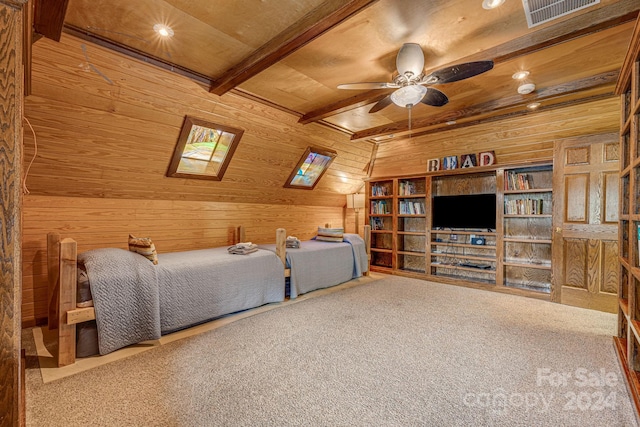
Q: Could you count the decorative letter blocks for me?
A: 4